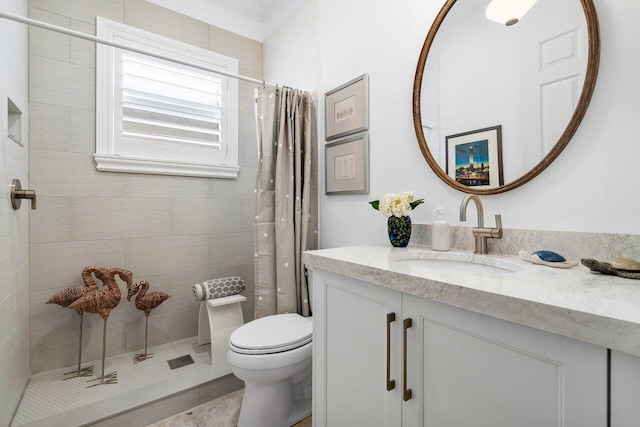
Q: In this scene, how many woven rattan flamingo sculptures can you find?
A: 3